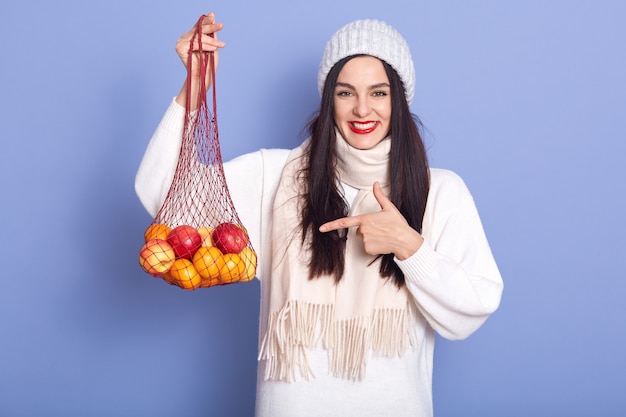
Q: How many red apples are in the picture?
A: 2